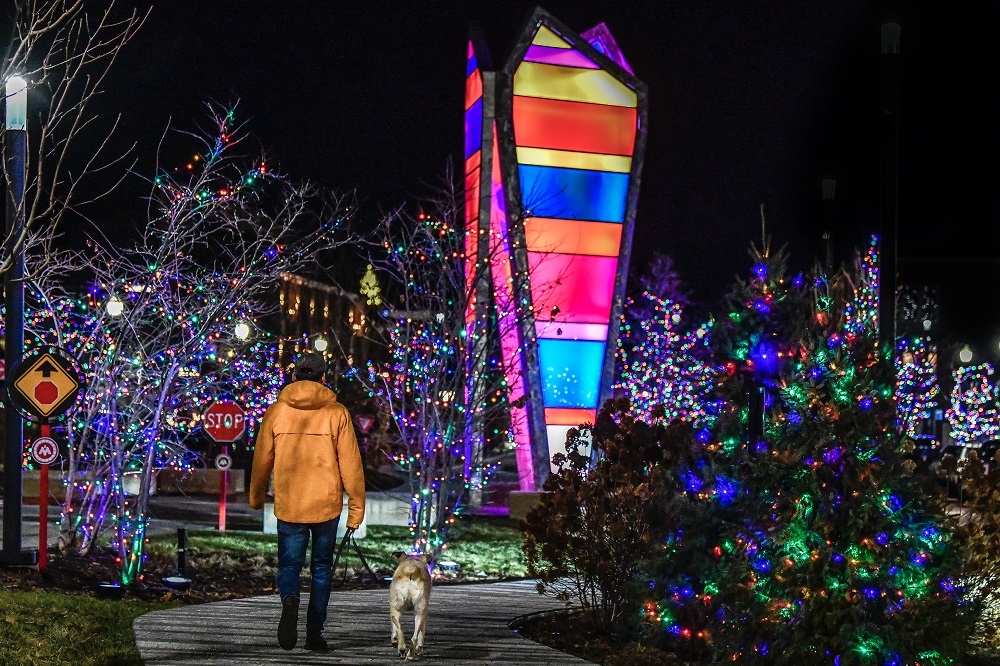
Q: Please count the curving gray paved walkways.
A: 1